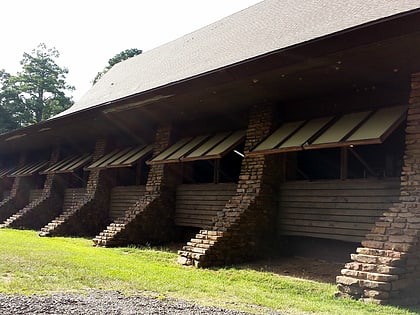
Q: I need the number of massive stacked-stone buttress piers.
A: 6